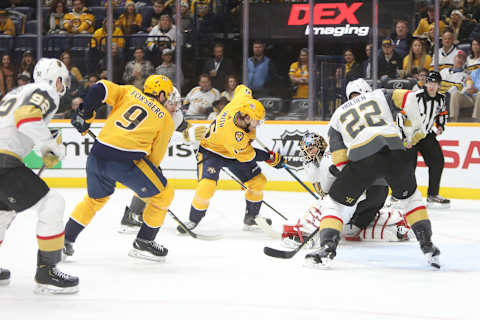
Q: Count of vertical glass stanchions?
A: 7